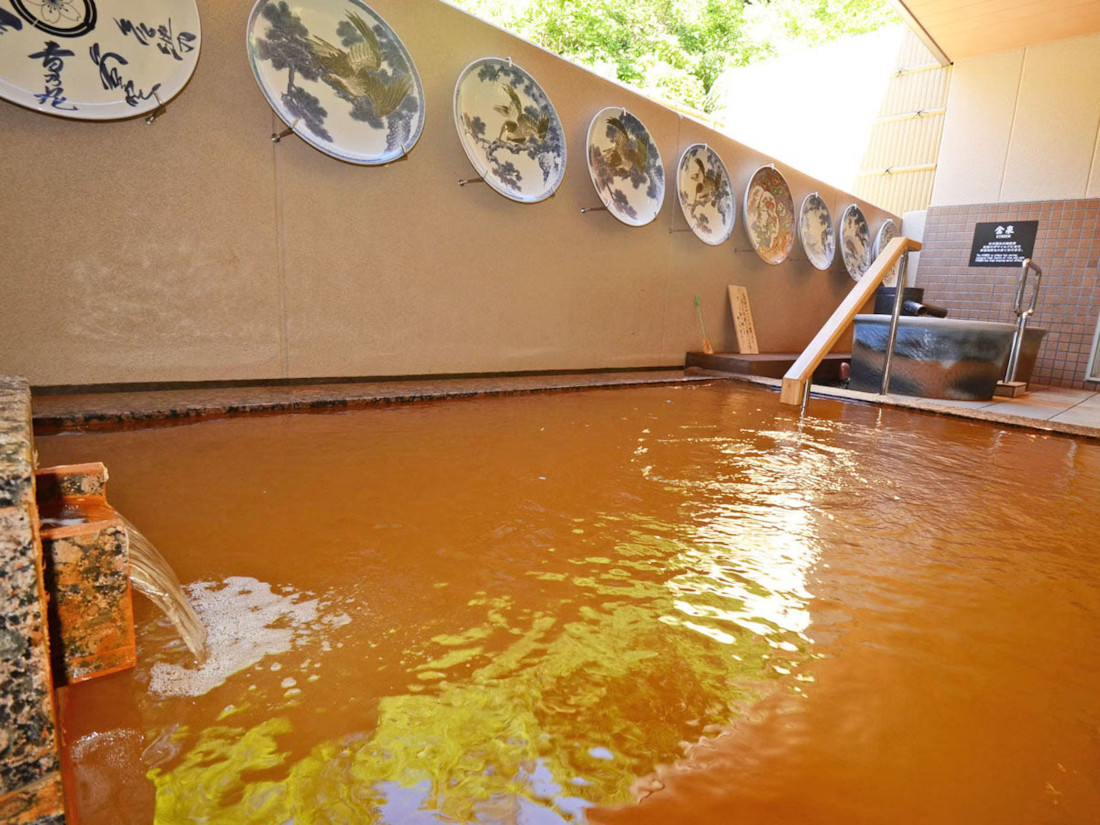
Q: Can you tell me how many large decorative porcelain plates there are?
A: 9